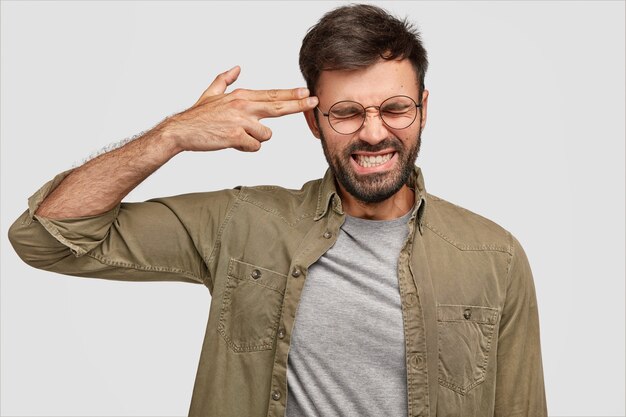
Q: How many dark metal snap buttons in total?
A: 6